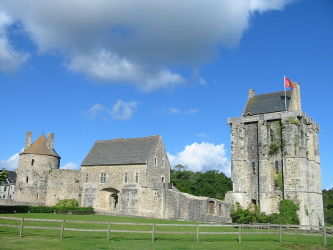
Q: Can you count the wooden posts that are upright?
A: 8